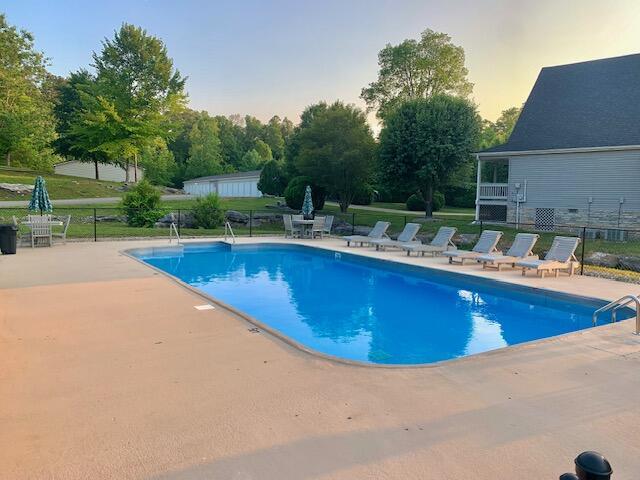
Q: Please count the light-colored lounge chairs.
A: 6